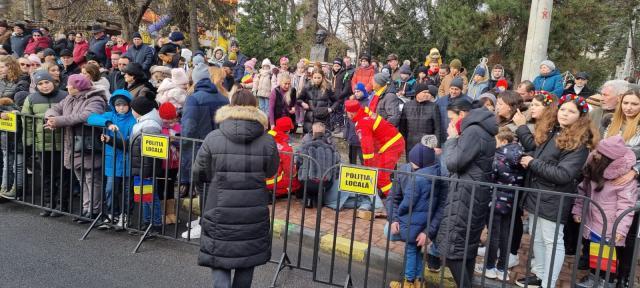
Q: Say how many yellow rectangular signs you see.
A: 3